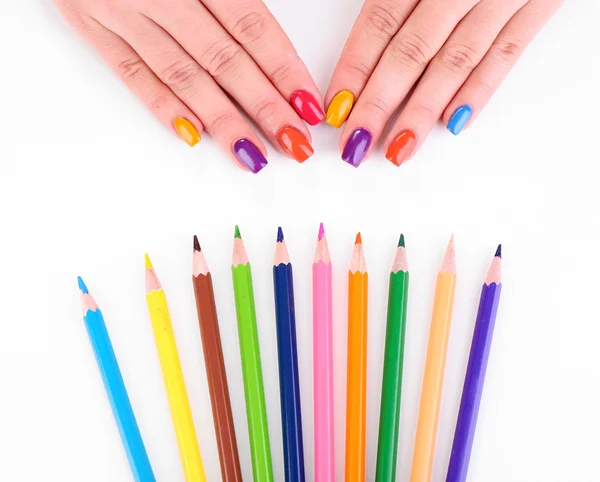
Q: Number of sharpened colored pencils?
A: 10